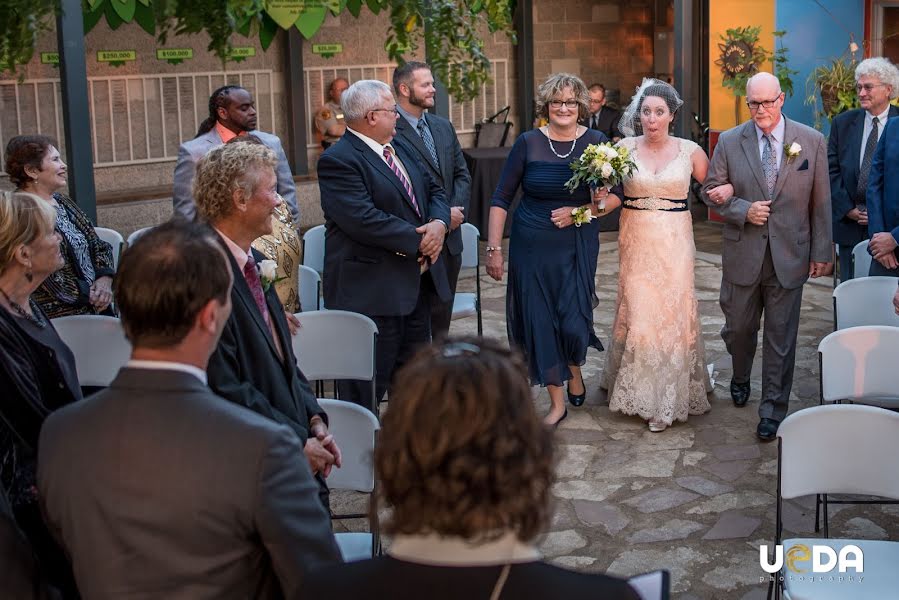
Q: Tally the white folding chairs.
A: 12